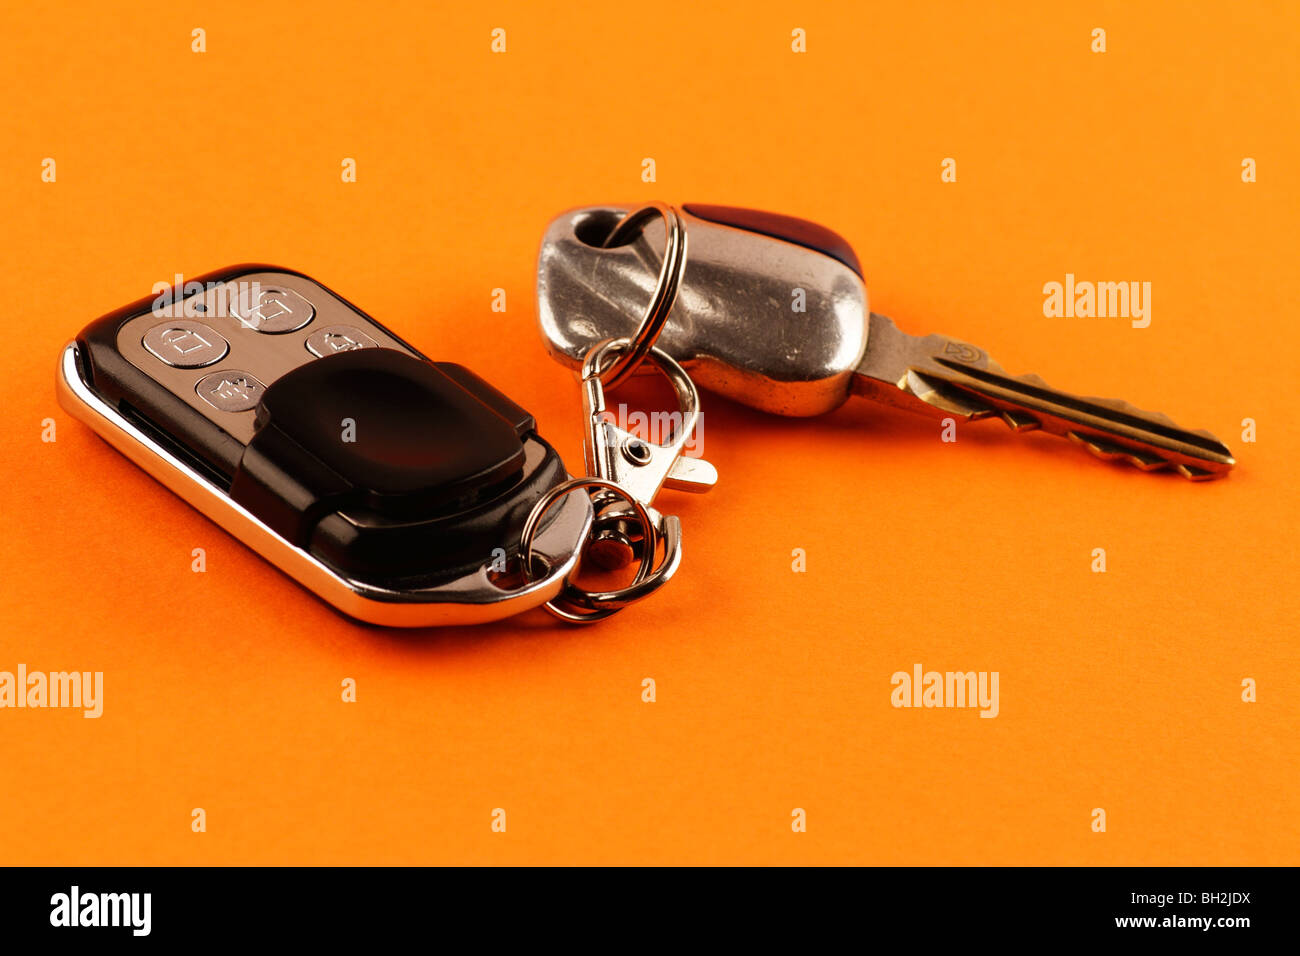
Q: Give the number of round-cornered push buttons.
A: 4